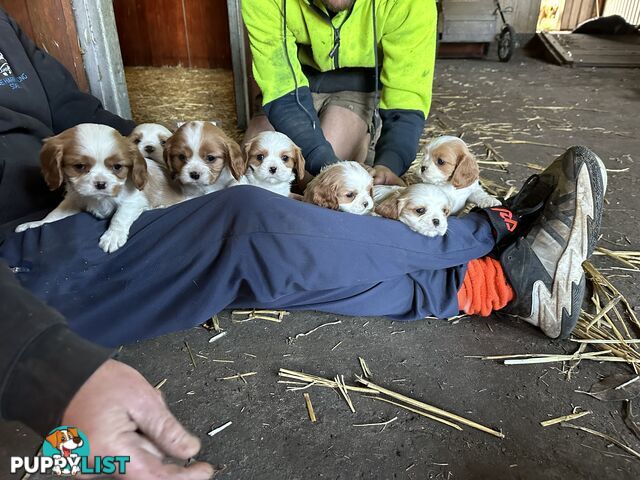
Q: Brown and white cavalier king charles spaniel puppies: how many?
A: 7